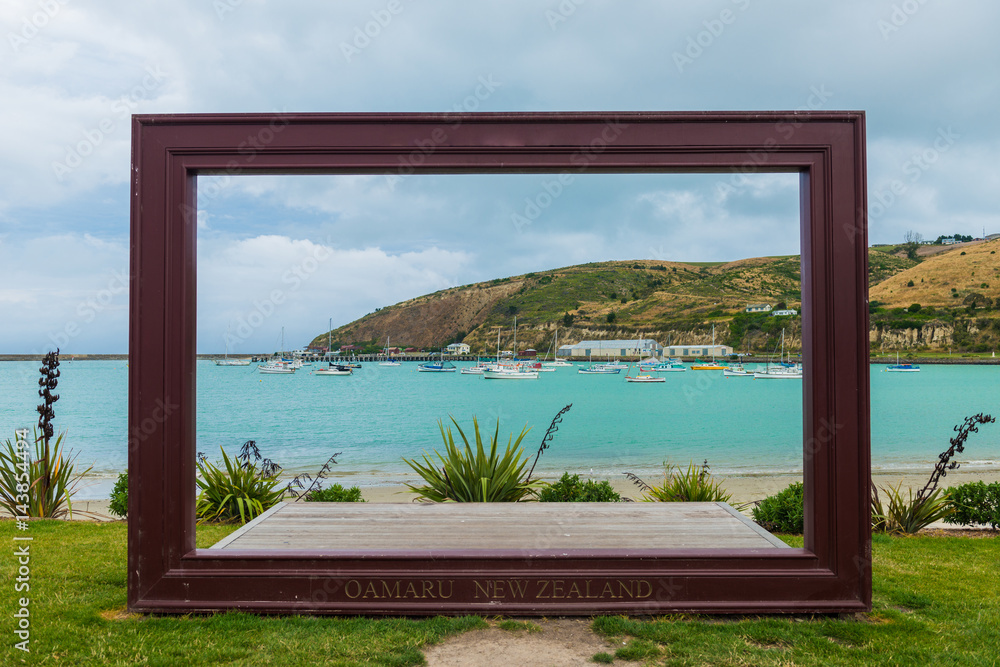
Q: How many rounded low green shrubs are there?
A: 5